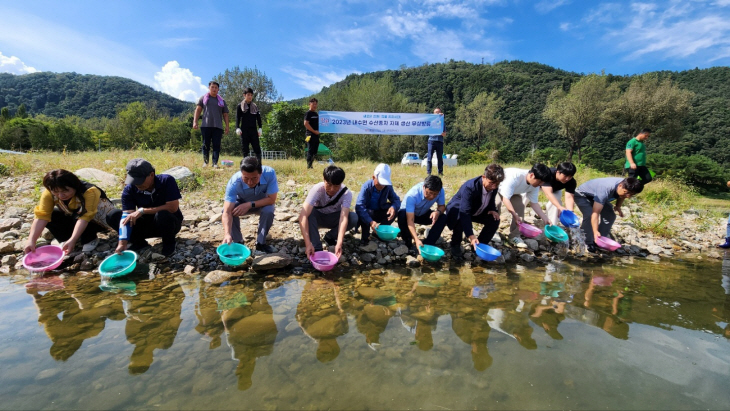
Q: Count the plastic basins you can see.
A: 11